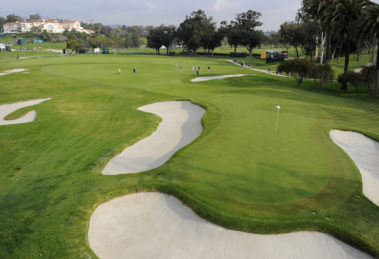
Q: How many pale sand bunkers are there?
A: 6